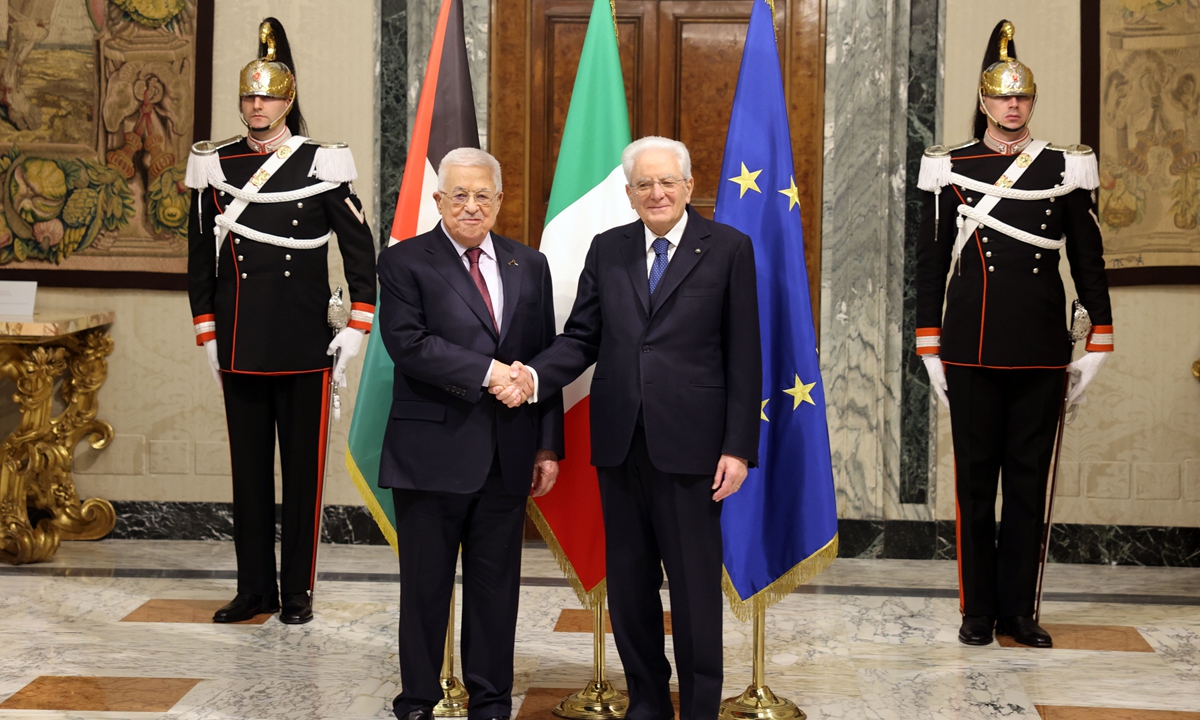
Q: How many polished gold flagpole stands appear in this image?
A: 3